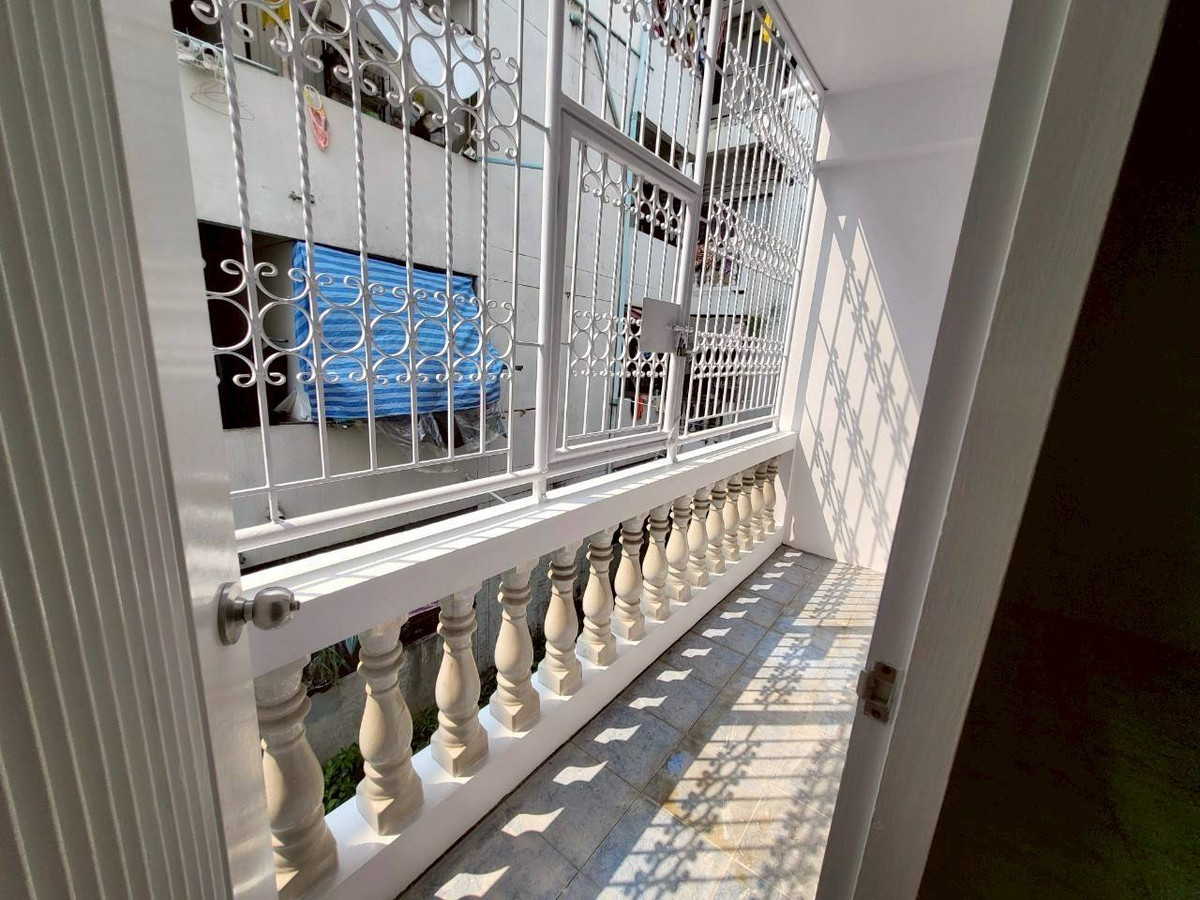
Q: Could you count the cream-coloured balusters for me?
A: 15